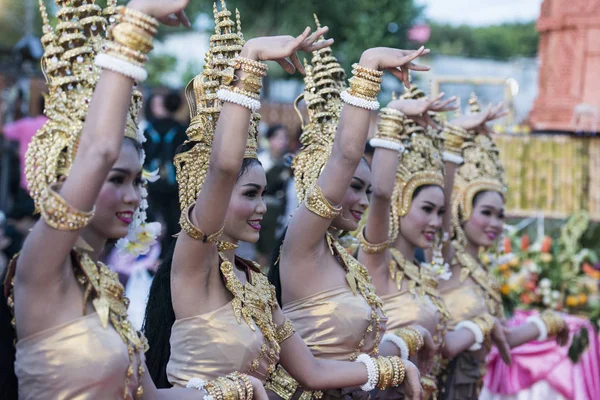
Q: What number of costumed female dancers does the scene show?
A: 5